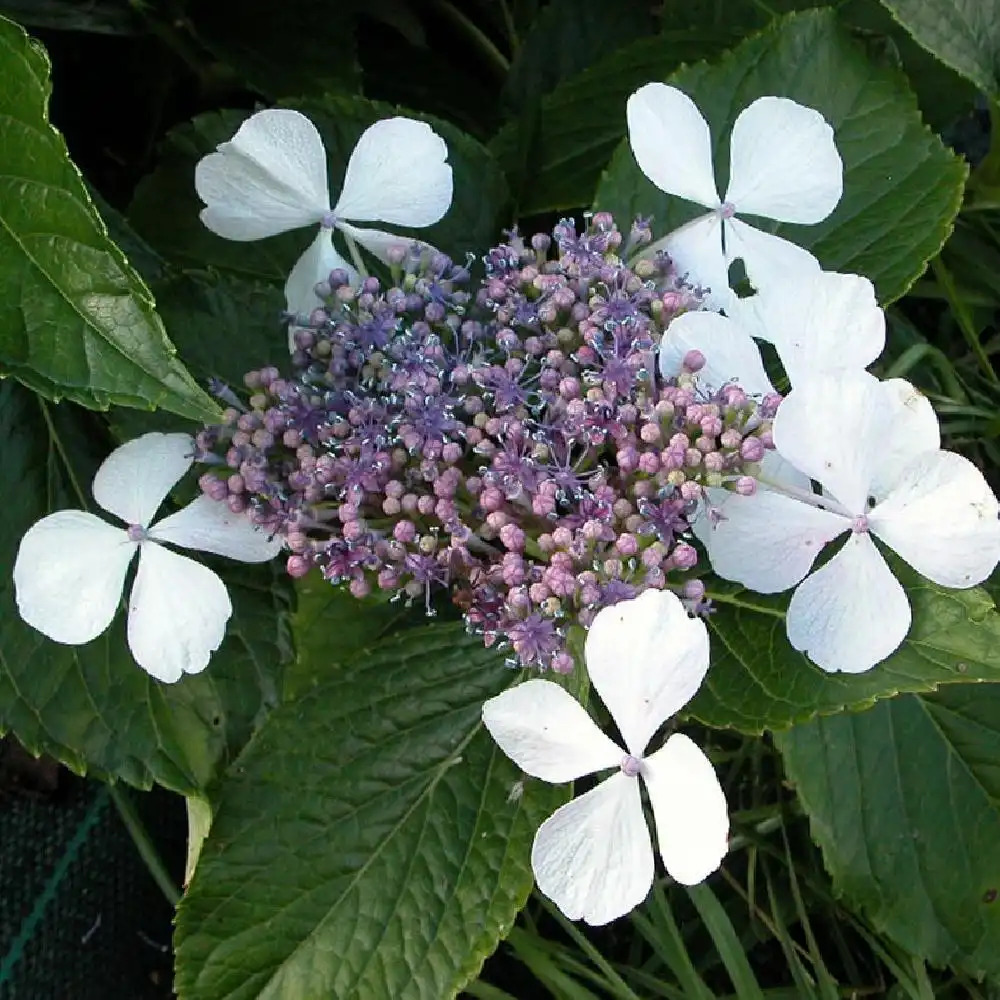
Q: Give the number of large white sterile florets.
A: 6